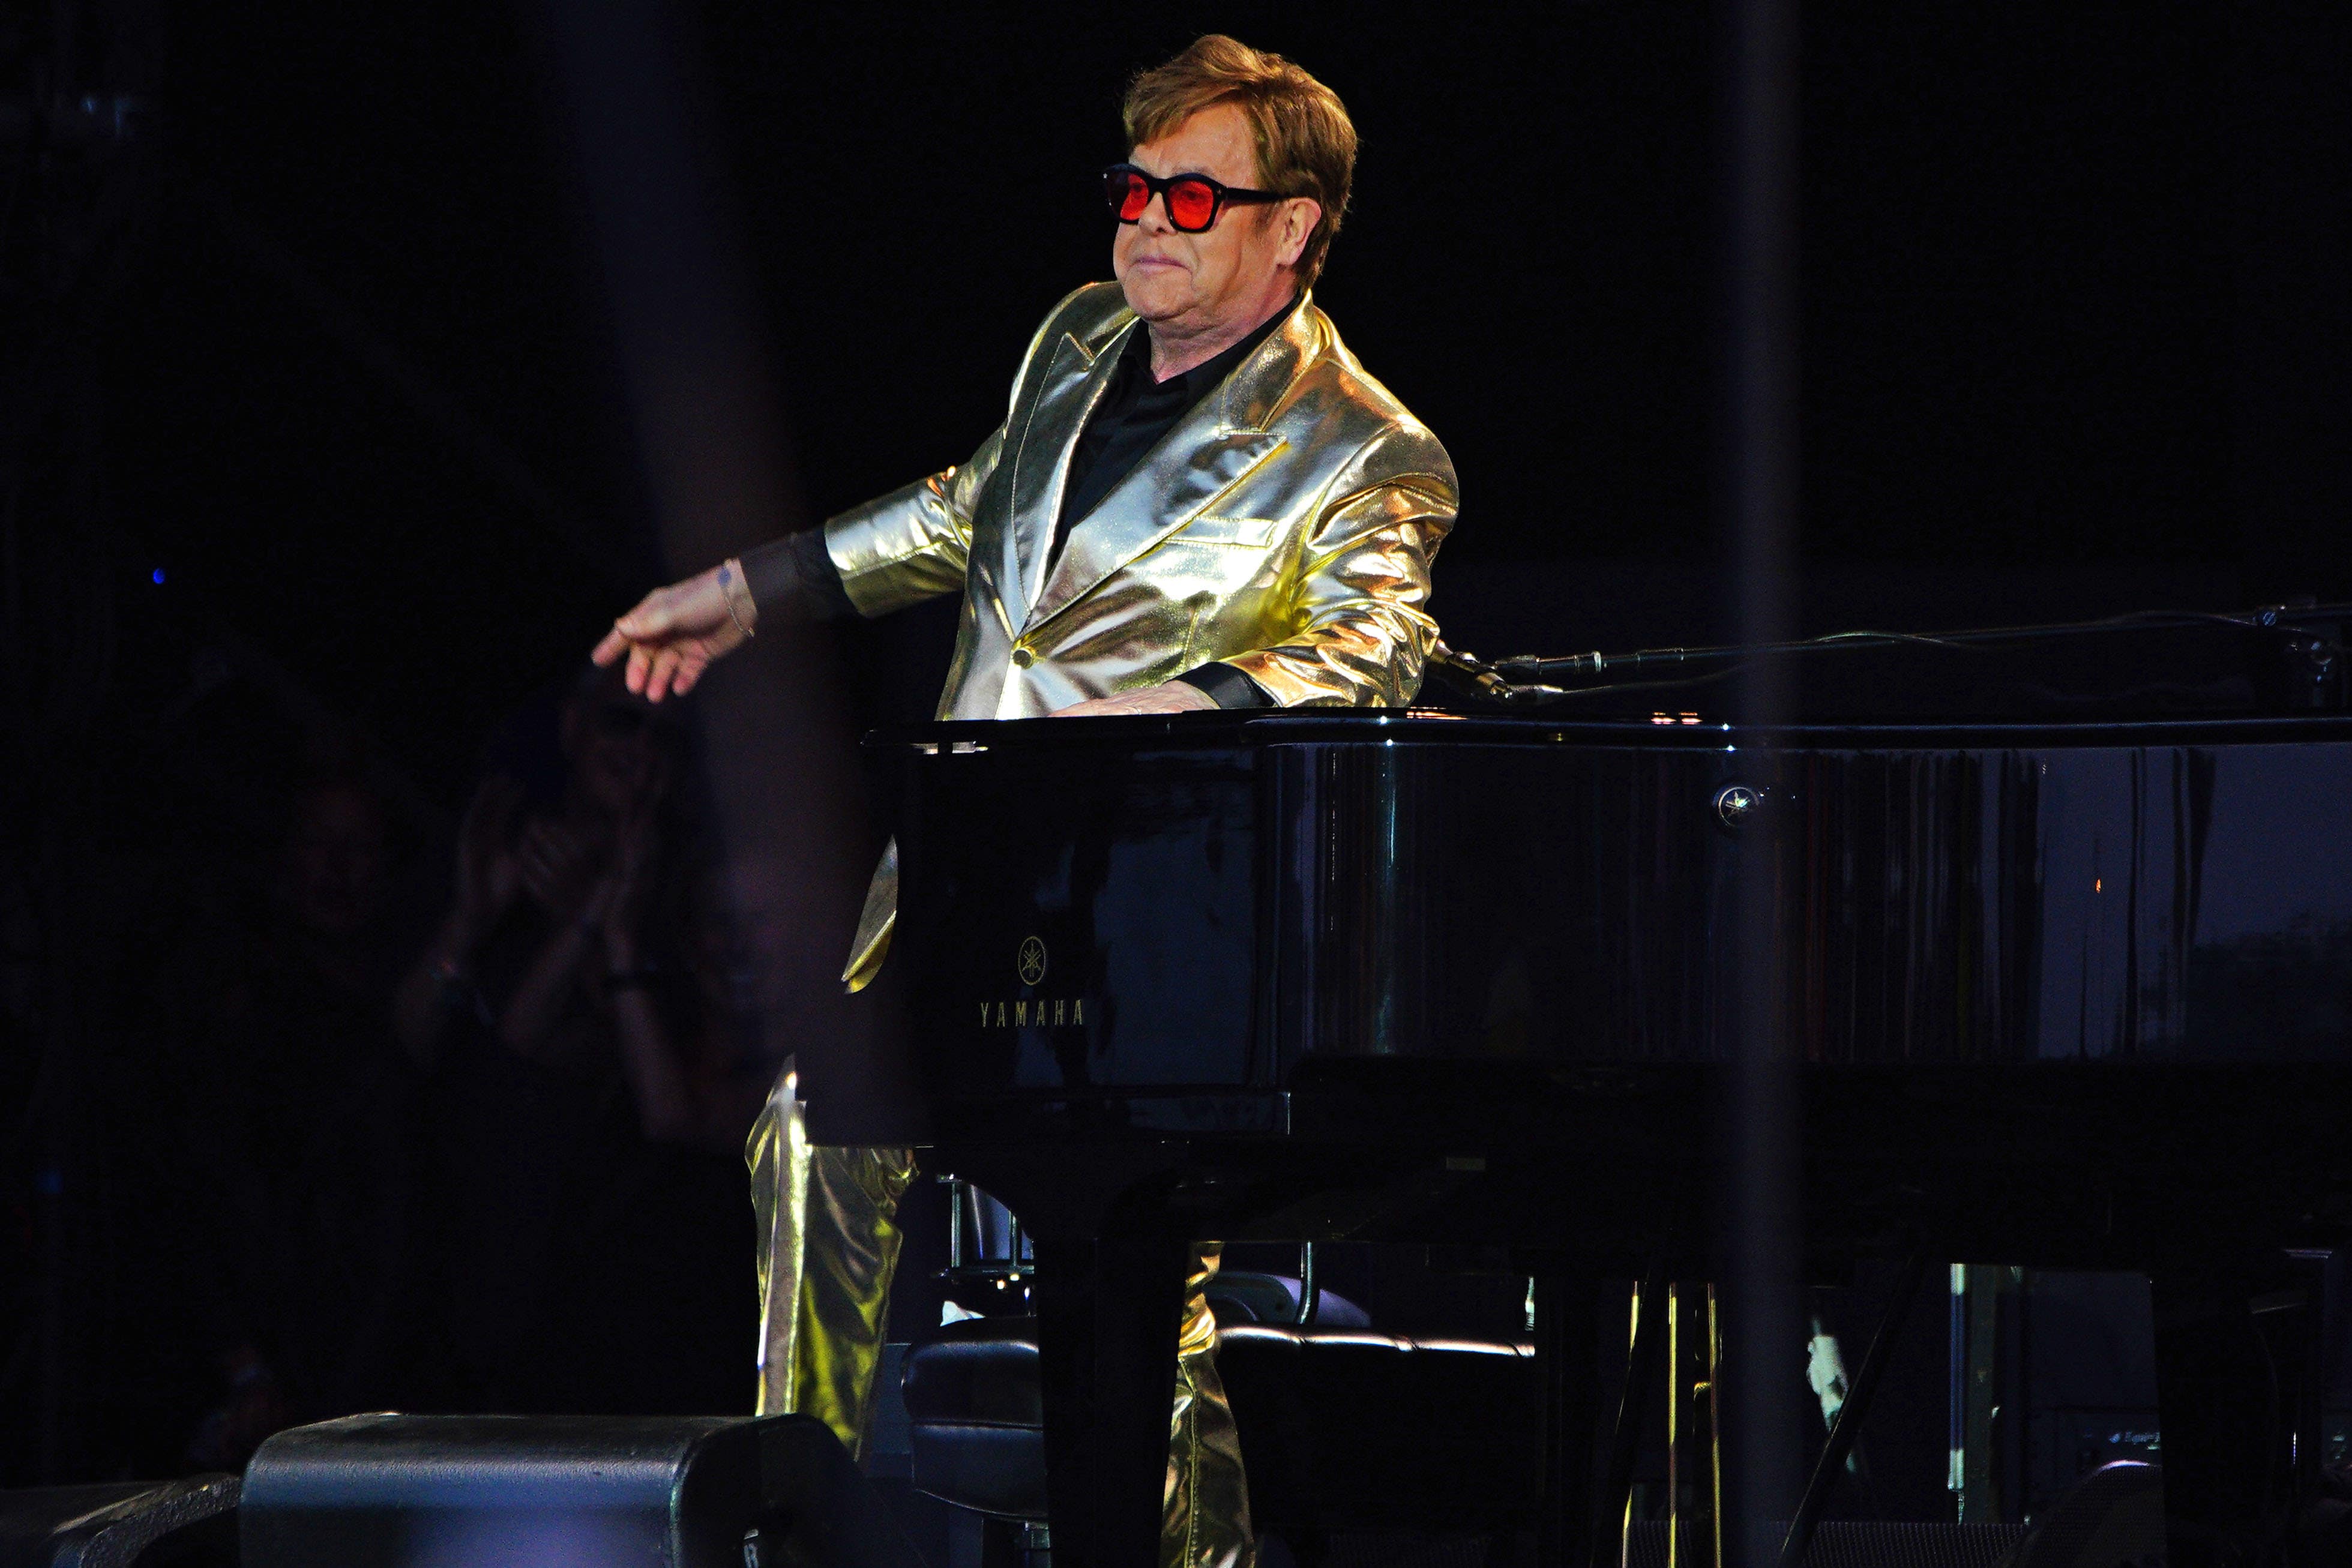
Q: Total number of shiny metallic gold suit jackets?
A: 1